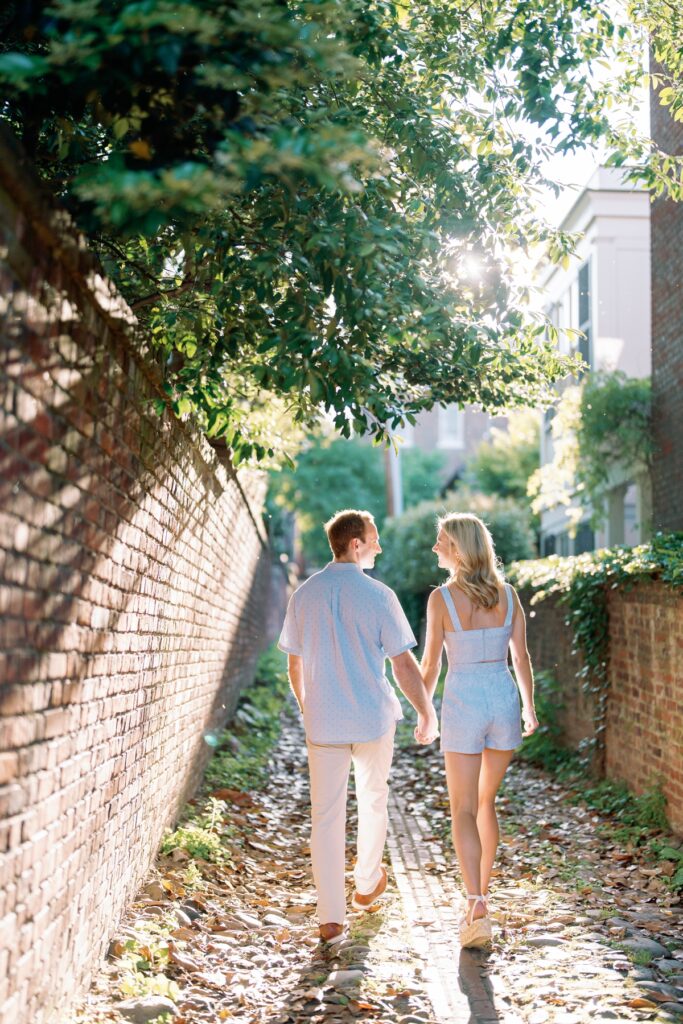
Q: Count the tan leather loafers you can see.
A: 2